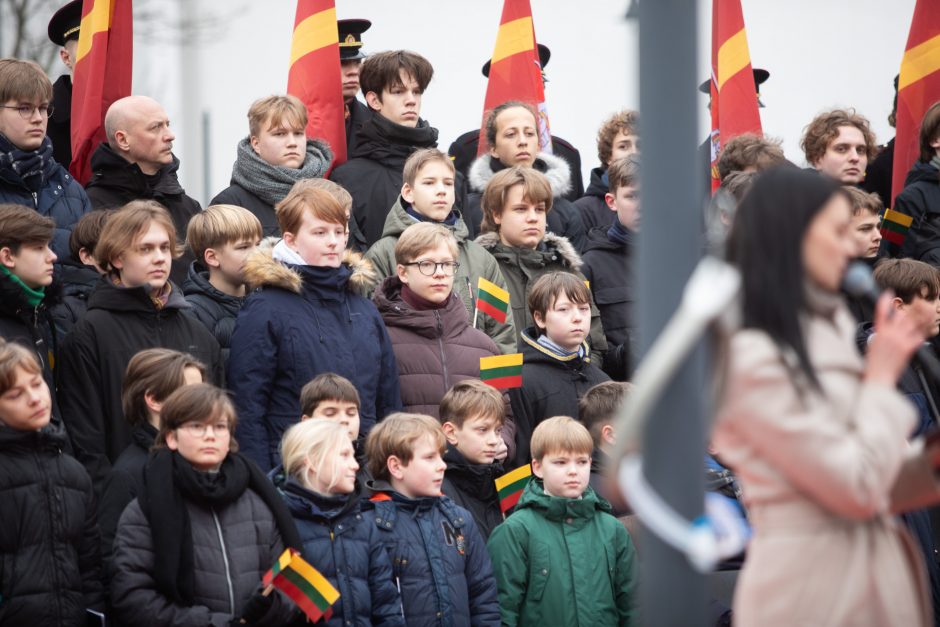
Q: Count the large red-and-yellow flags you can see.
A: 5